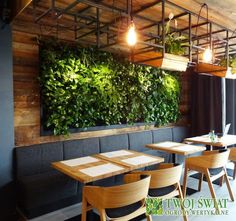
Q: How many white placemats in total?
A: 6